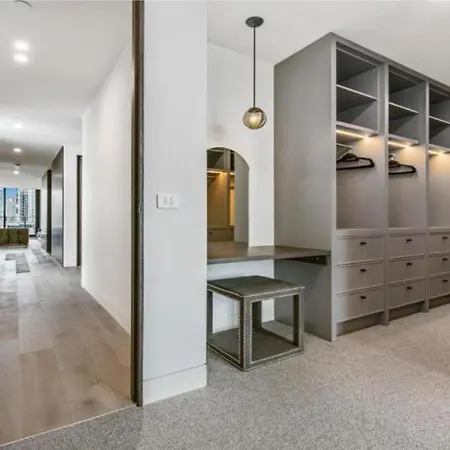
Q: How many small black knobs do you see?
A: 9